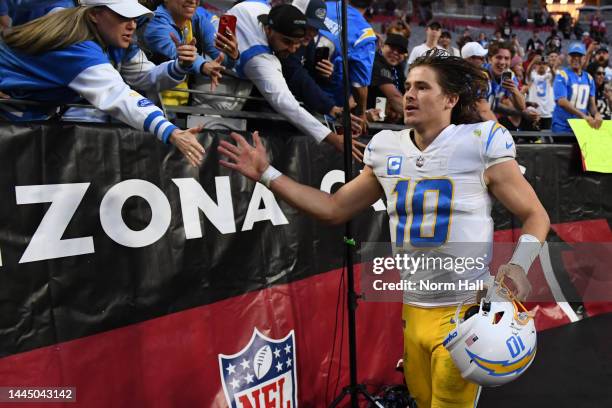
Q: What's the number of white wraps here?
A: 2